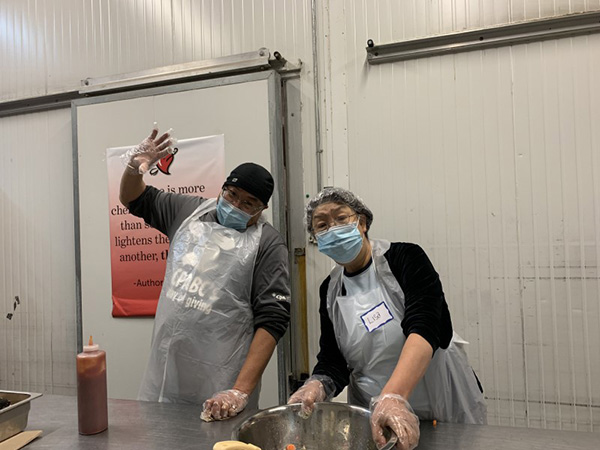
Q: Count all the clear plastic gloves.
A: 4